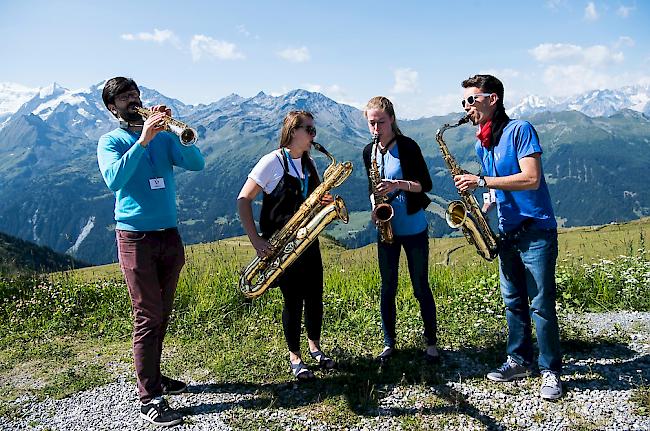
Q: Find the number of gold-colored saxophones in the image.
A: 4